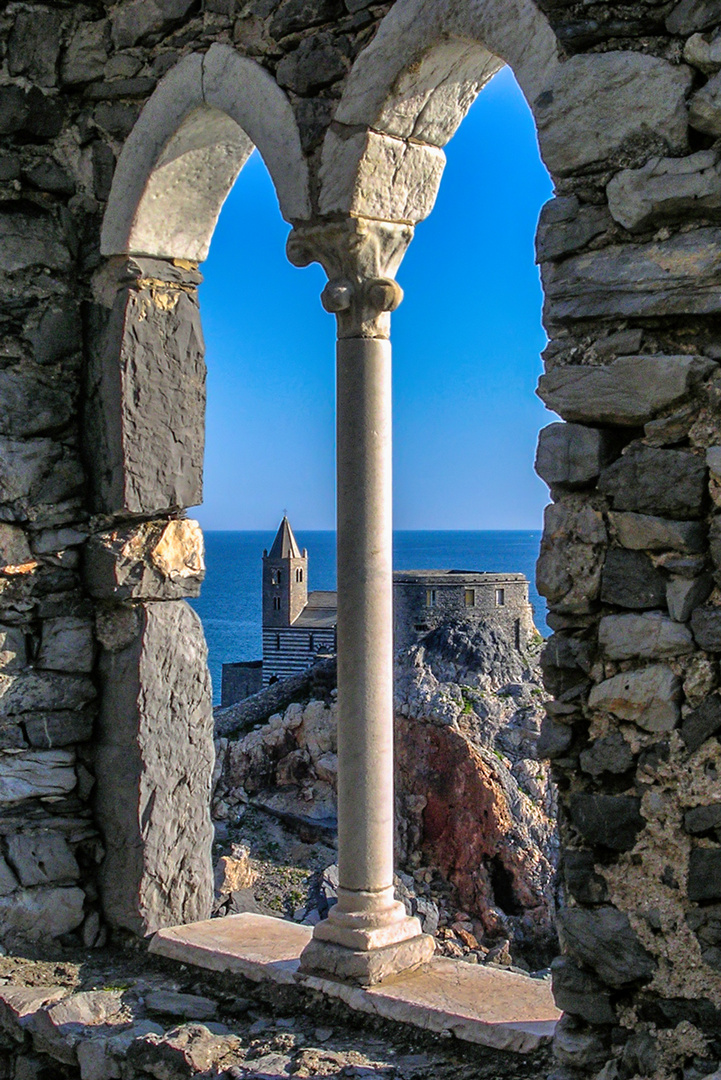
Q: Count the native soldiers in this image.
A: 0